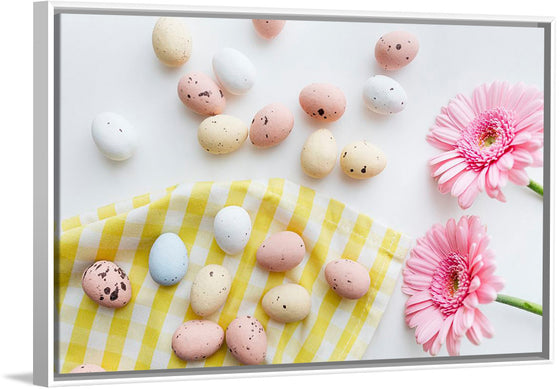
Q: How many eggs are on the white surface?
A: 12